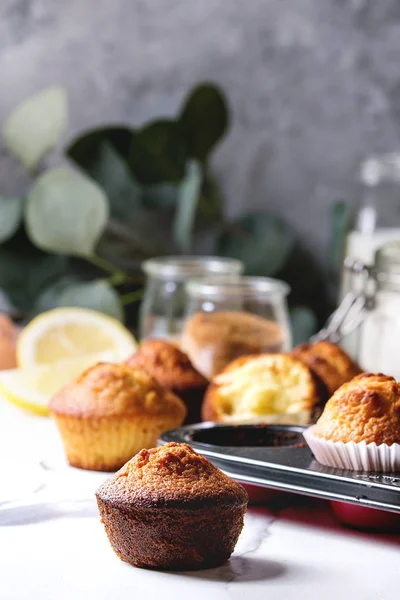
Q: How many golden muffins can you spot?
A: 6